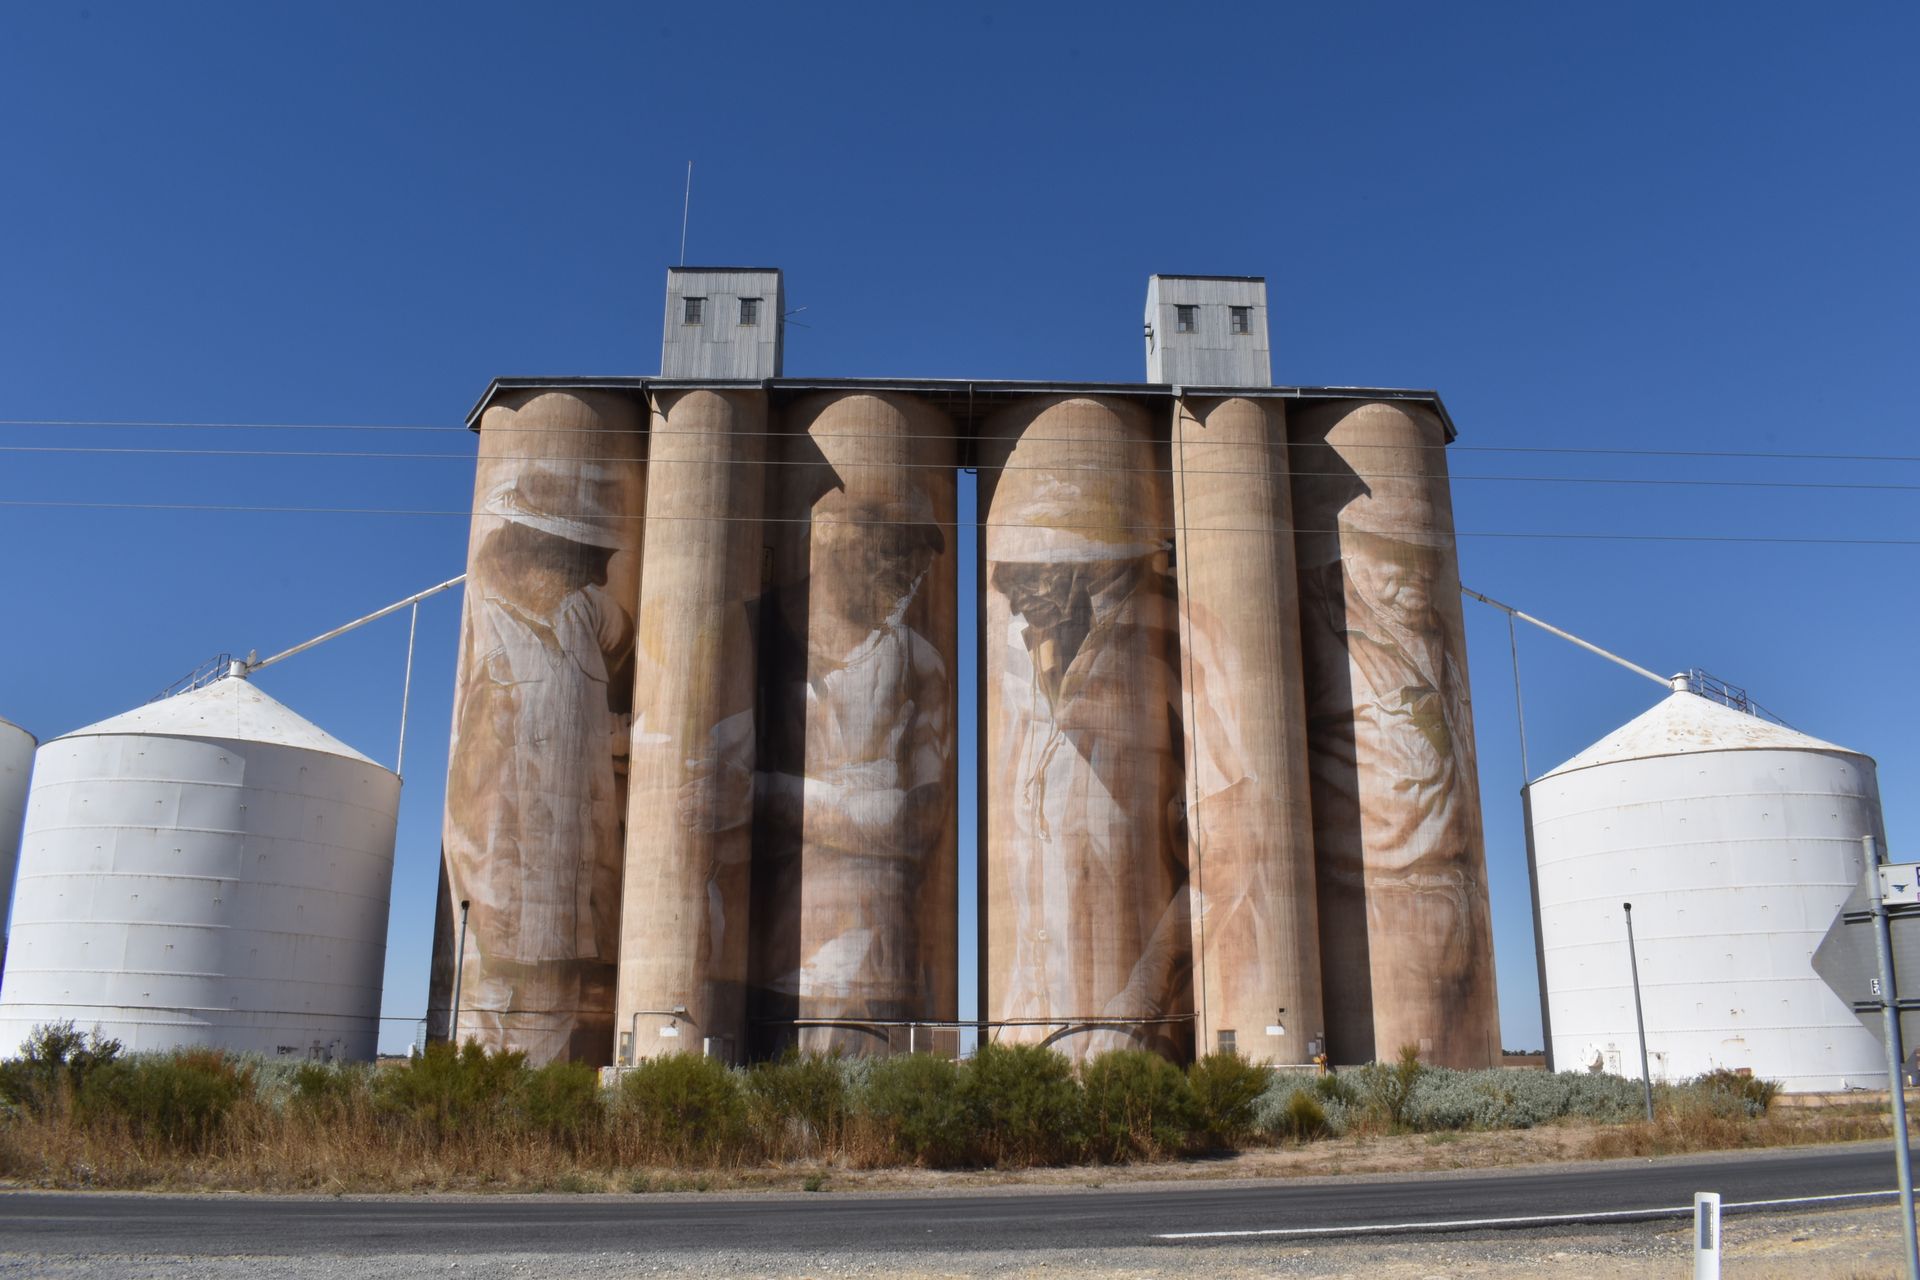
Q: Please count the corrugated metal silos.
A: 3